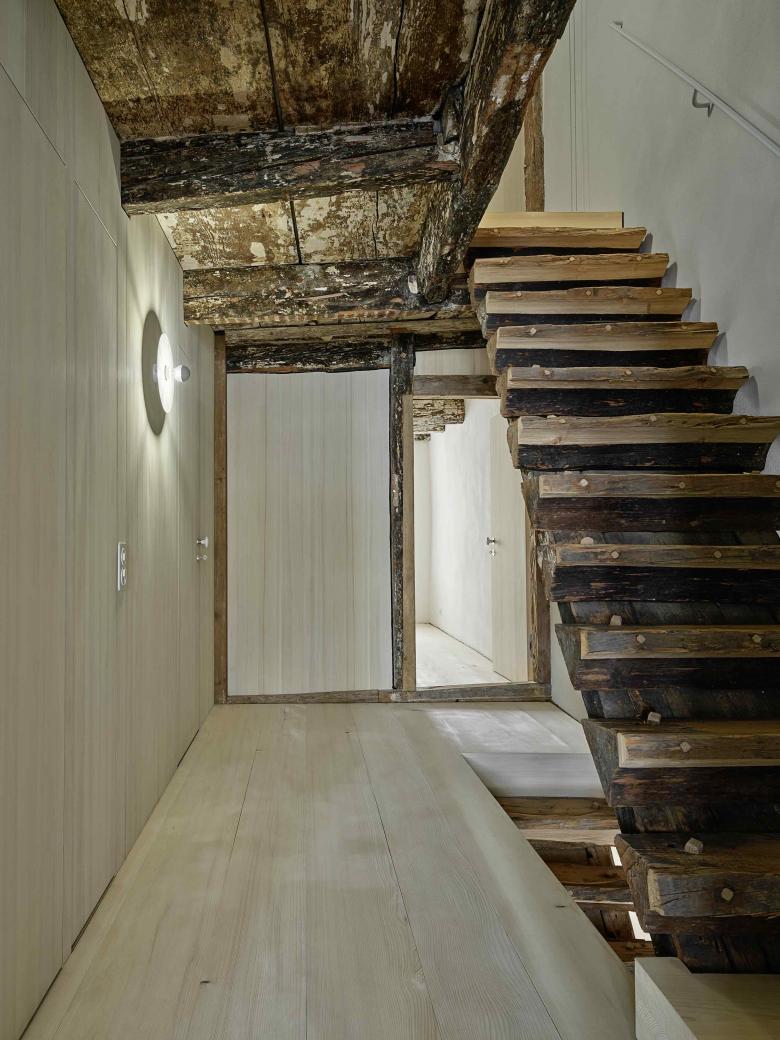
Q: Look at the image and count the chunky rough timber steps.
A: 11